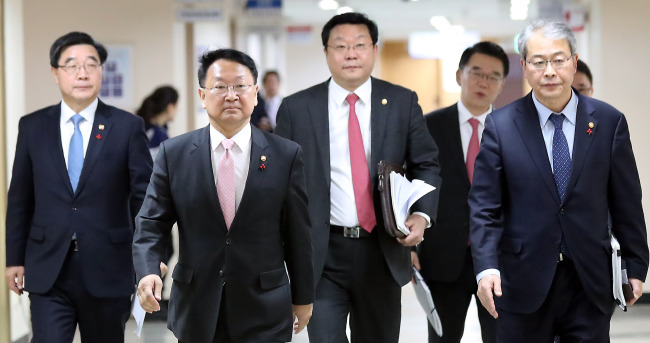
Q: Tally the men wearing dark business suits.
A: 5